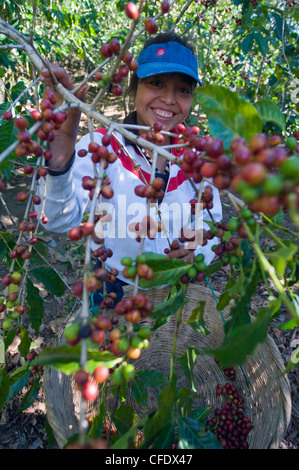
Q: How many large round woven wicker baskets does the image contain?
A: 1